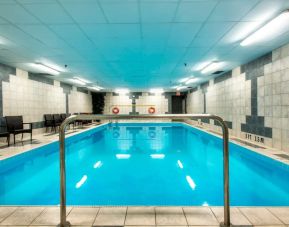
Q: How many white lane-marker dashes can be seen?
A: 6